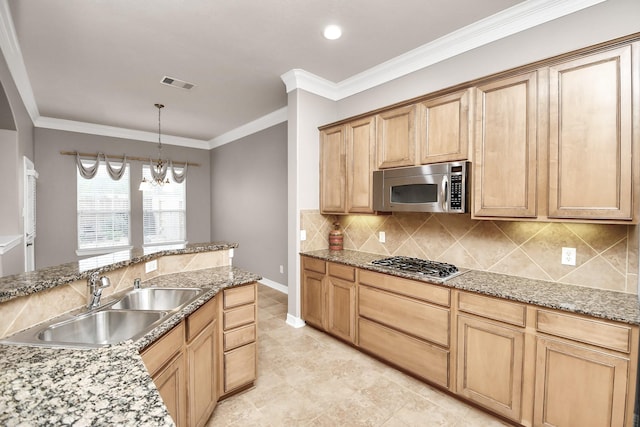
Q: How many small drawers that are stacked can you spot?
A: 3